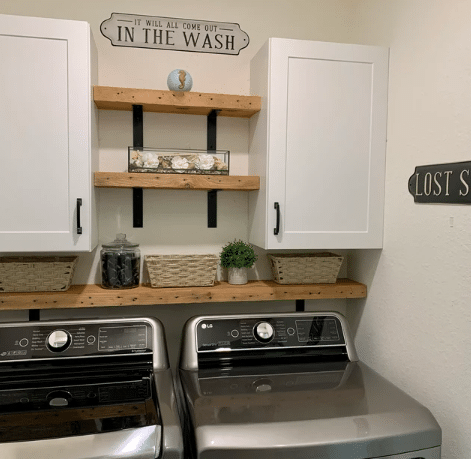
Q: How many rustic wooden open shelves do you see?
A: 3